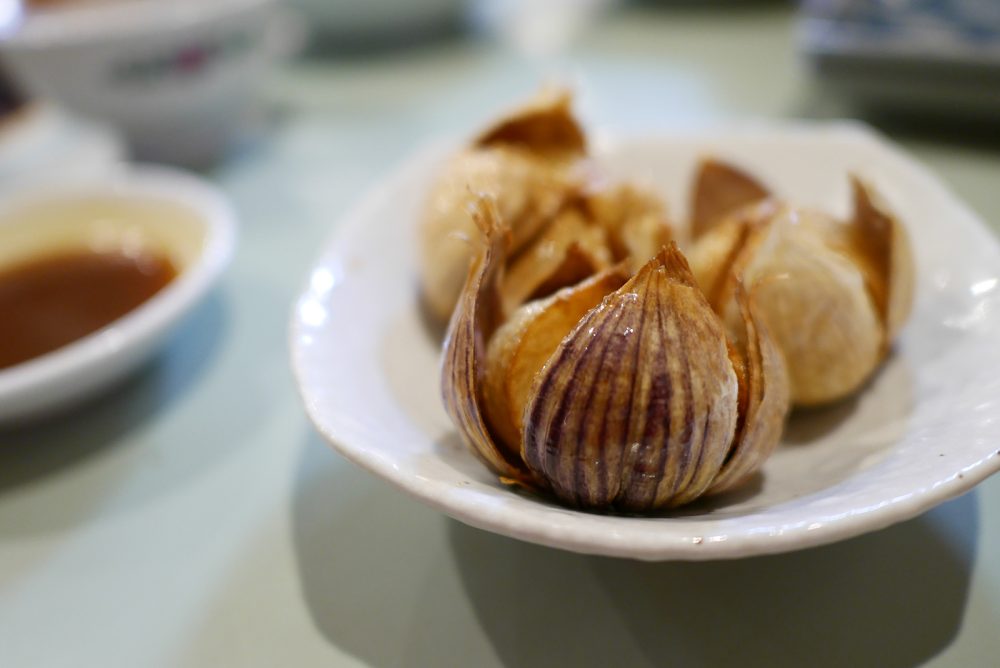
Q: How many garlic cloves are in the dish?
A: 3